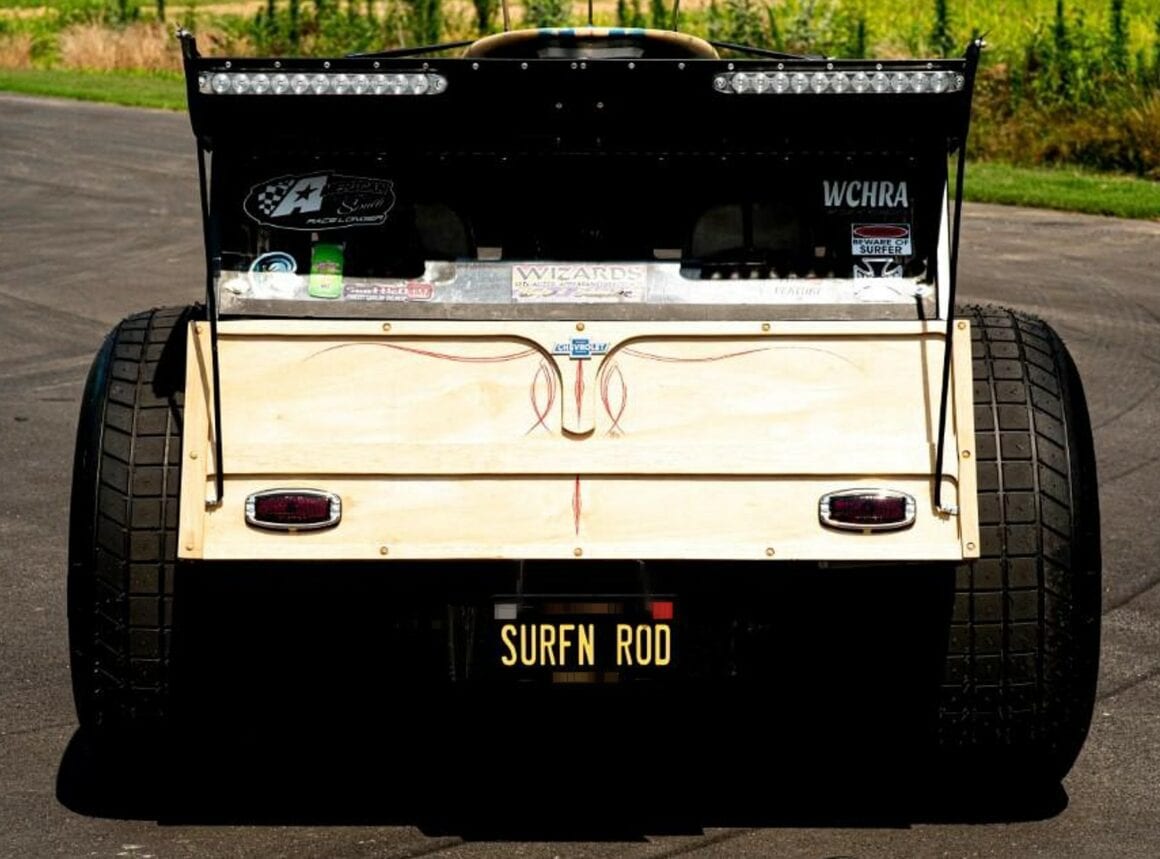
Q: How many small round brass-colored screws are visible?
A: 12